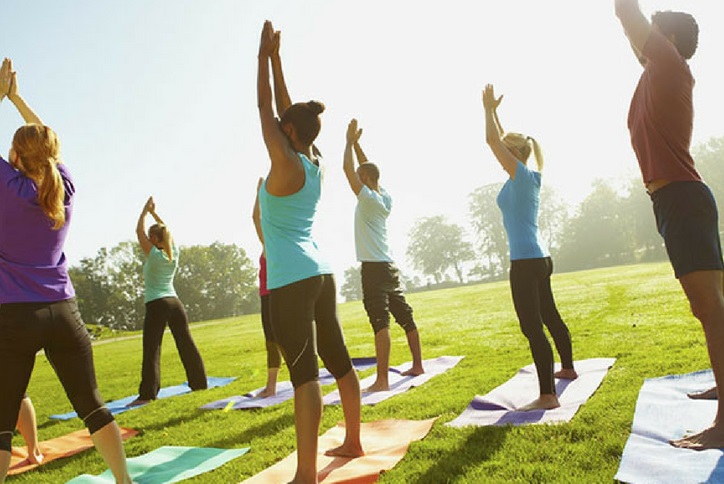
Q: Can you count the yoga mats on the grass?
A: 8